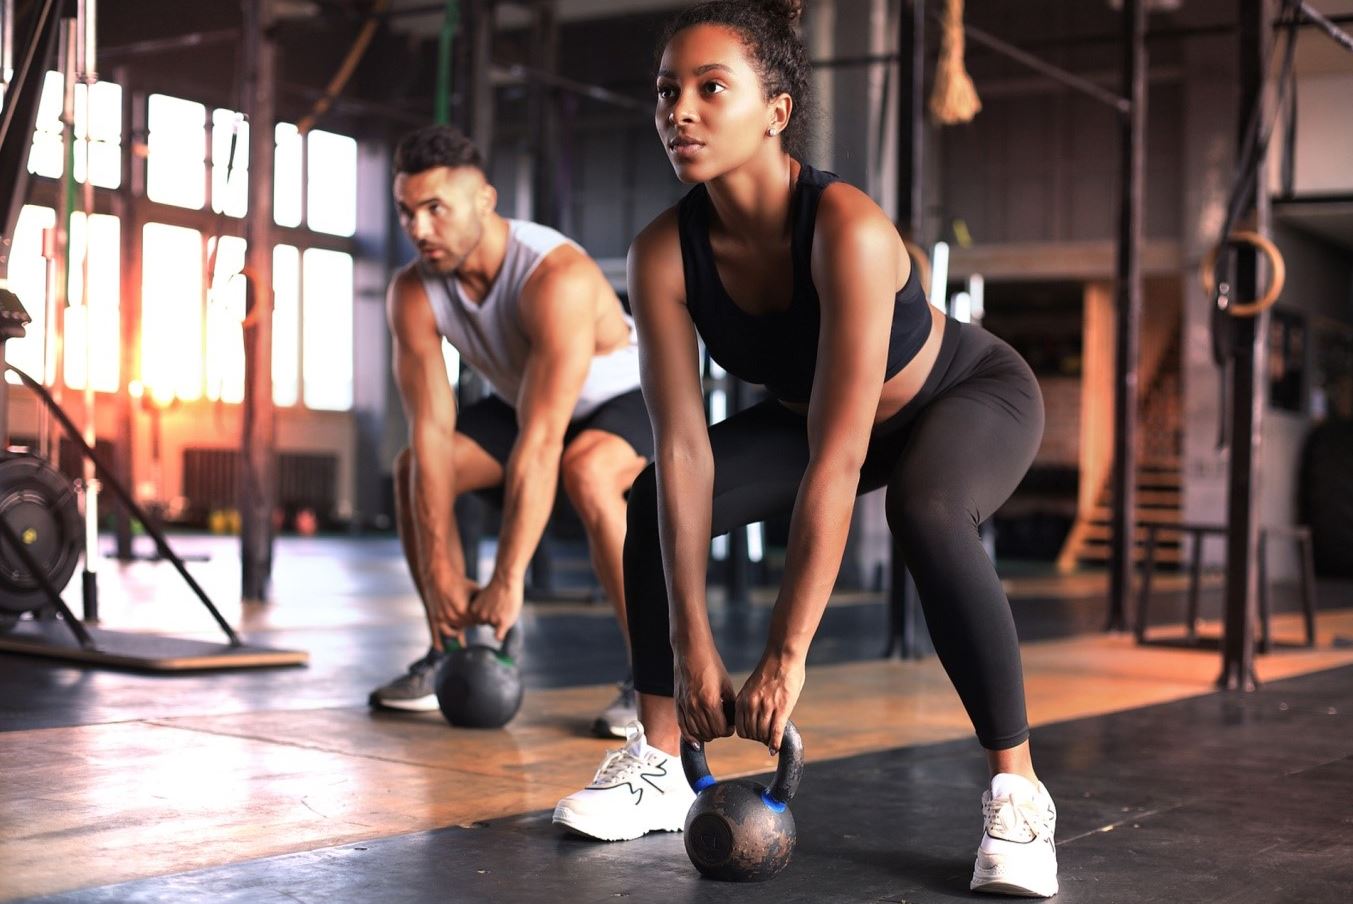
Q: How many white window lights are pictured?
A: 12